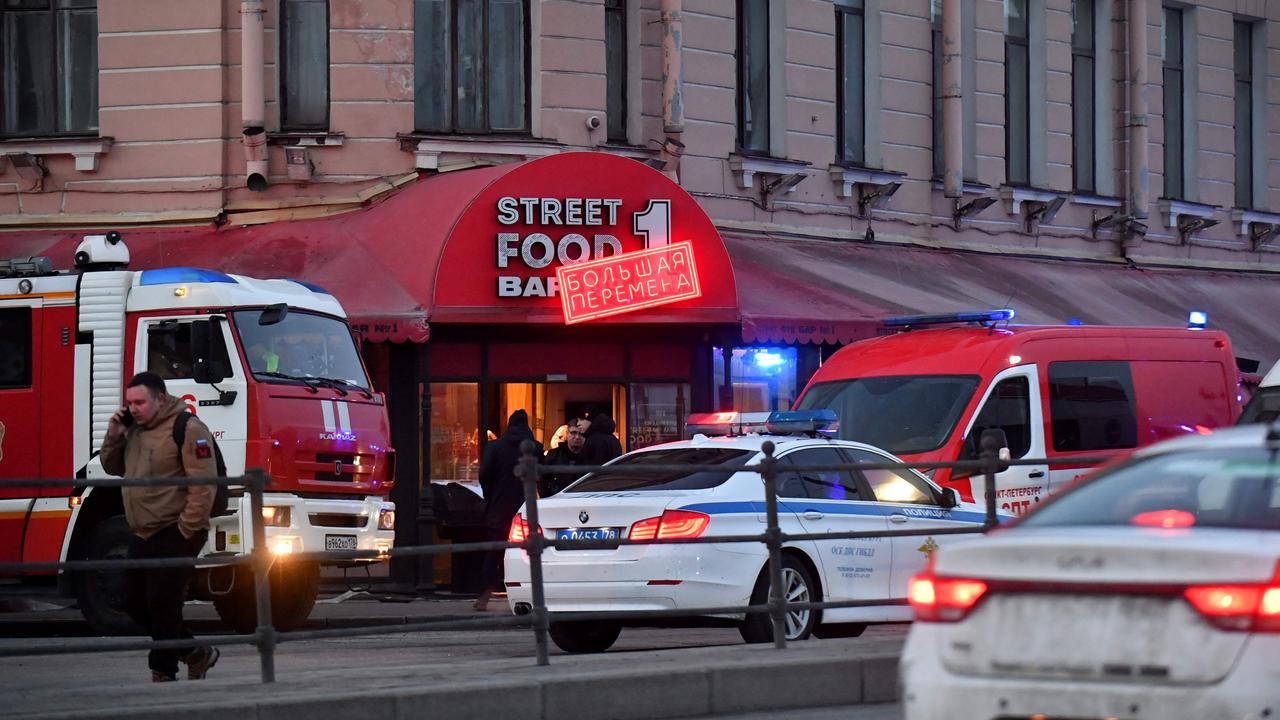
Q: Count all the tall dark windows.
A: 11